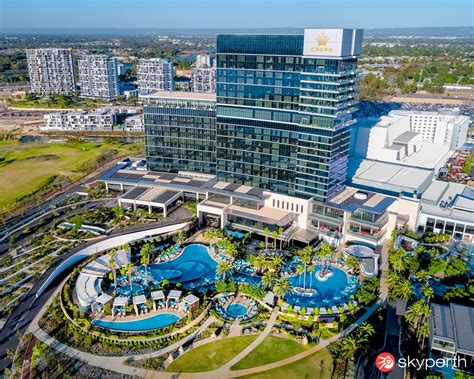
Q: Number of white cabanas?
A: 6